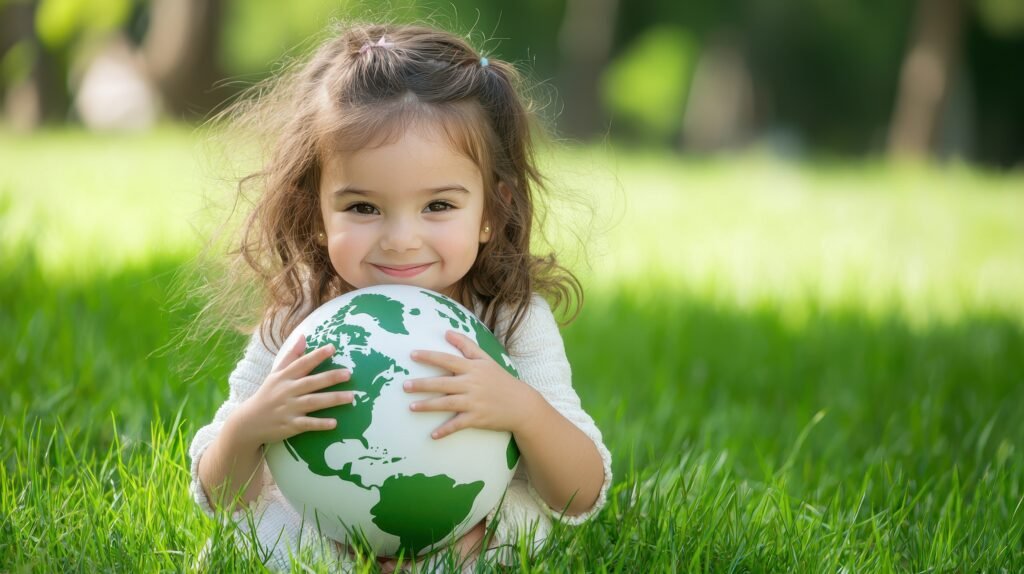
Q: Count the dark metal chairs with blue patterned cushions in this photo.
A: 0